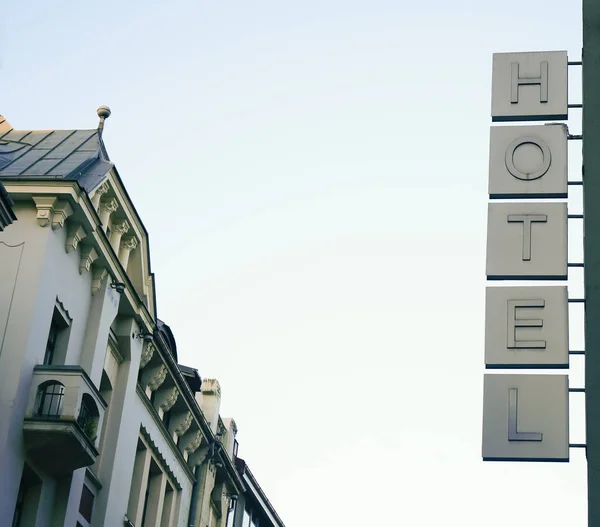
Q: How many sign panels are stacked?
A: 5